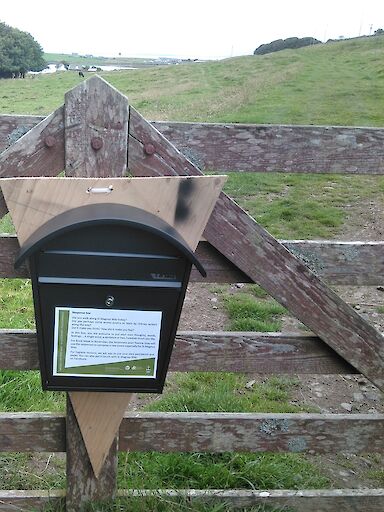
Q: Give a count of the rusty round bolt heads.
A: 3